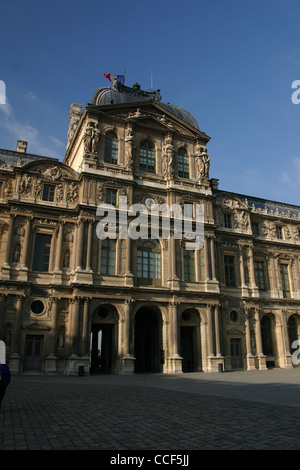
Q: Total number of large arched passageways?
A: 3